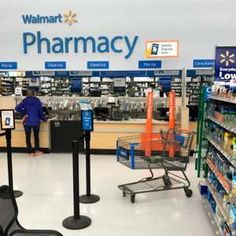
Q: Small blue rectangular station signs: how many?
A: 5